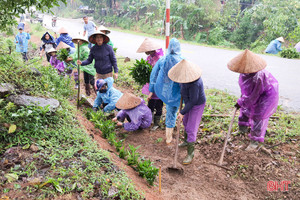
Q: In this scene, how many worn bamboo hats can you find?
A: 11